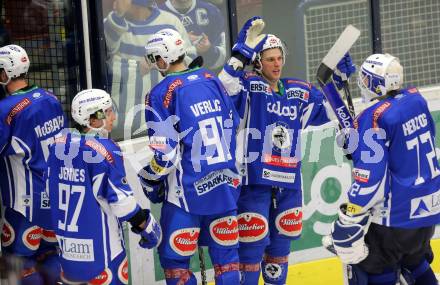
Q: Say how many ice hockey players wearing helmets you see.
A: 5